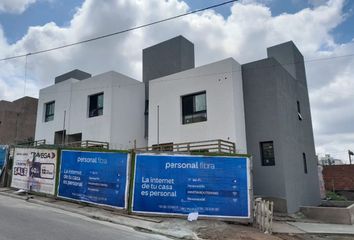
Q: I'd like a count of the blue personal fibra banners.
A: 2